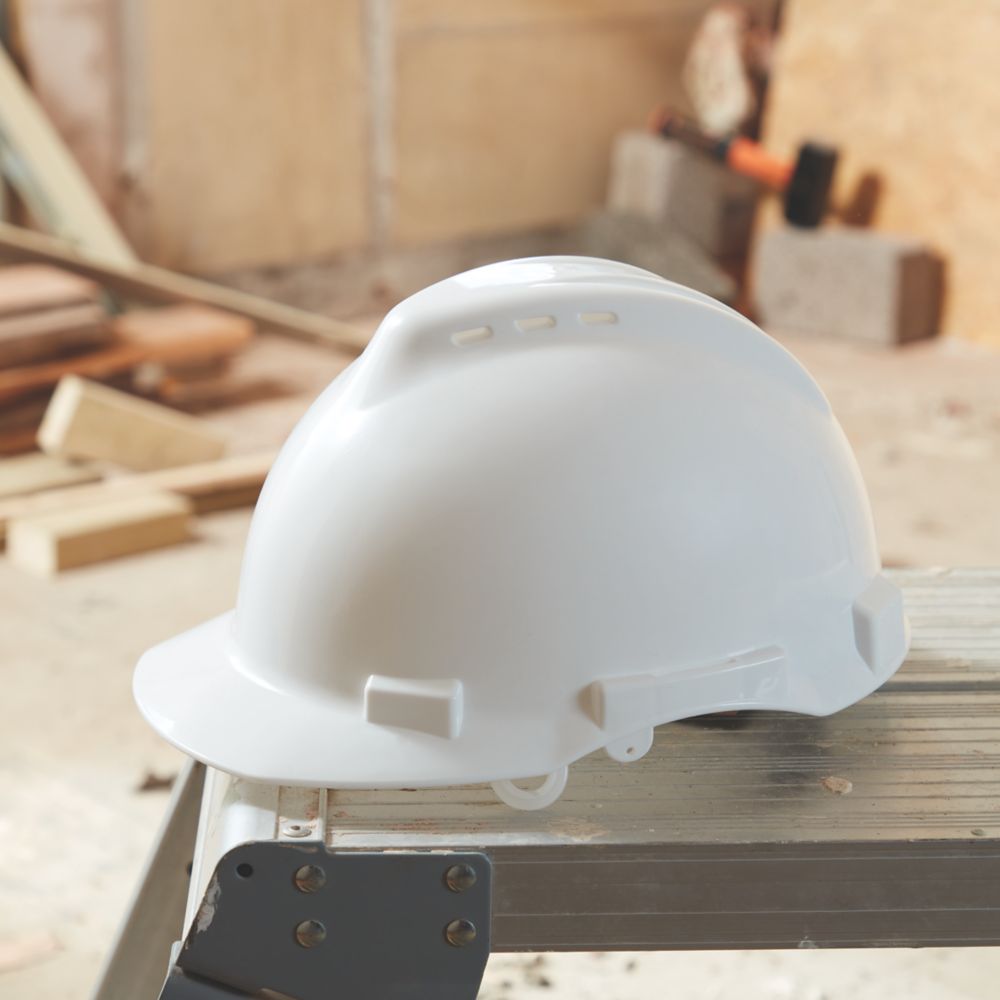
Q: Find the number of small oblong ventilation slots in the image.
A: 3